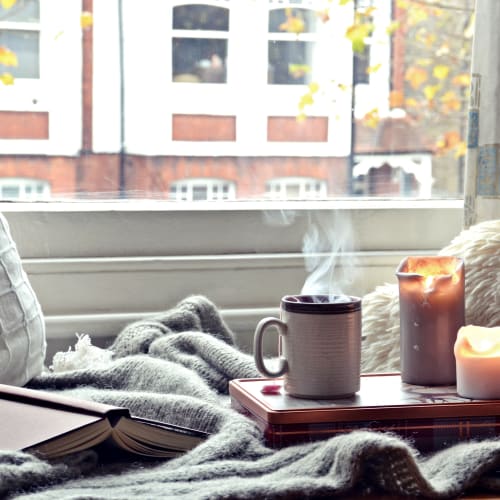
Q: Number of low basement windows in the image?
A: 3